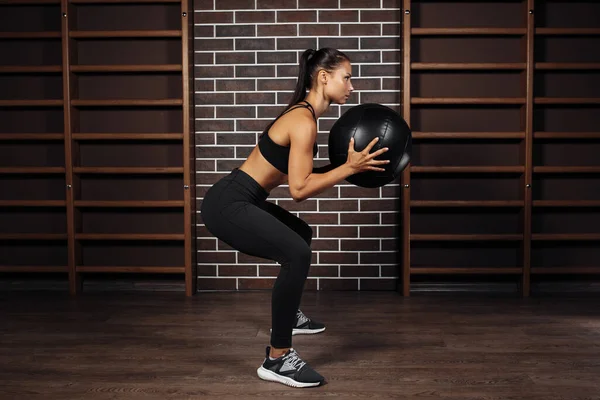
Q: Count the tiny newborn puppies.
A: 0